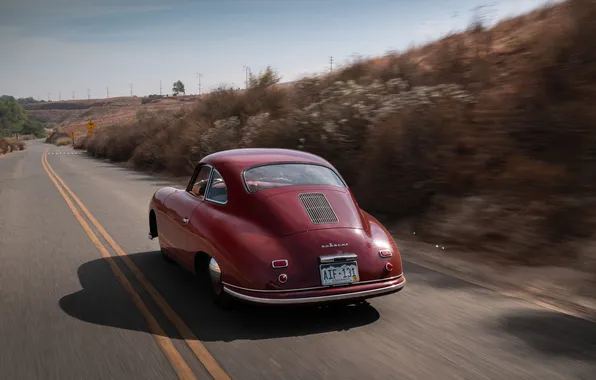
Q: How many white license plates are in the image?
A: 1